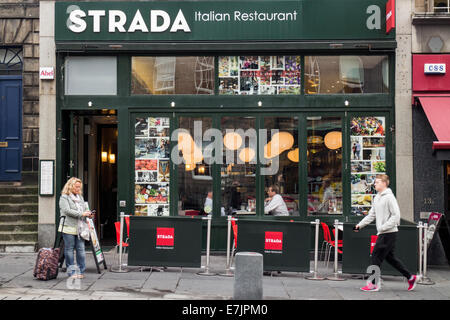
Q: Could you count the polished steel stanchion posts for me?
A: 7